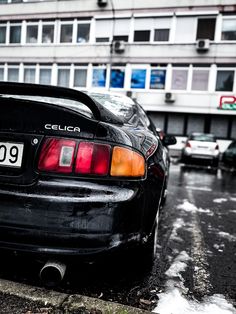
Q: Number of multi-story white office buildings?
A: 1